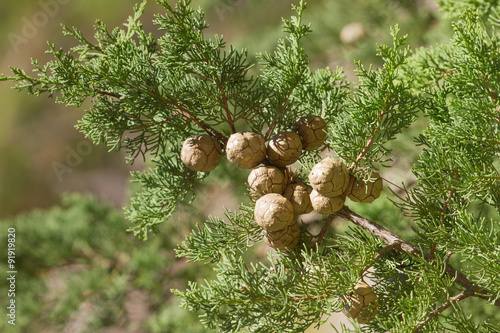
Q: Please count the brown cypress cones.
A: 12